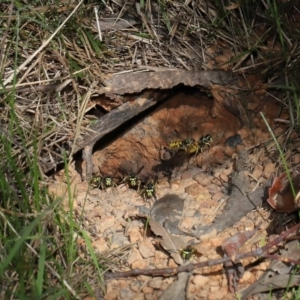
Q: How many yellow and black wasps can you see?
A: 7